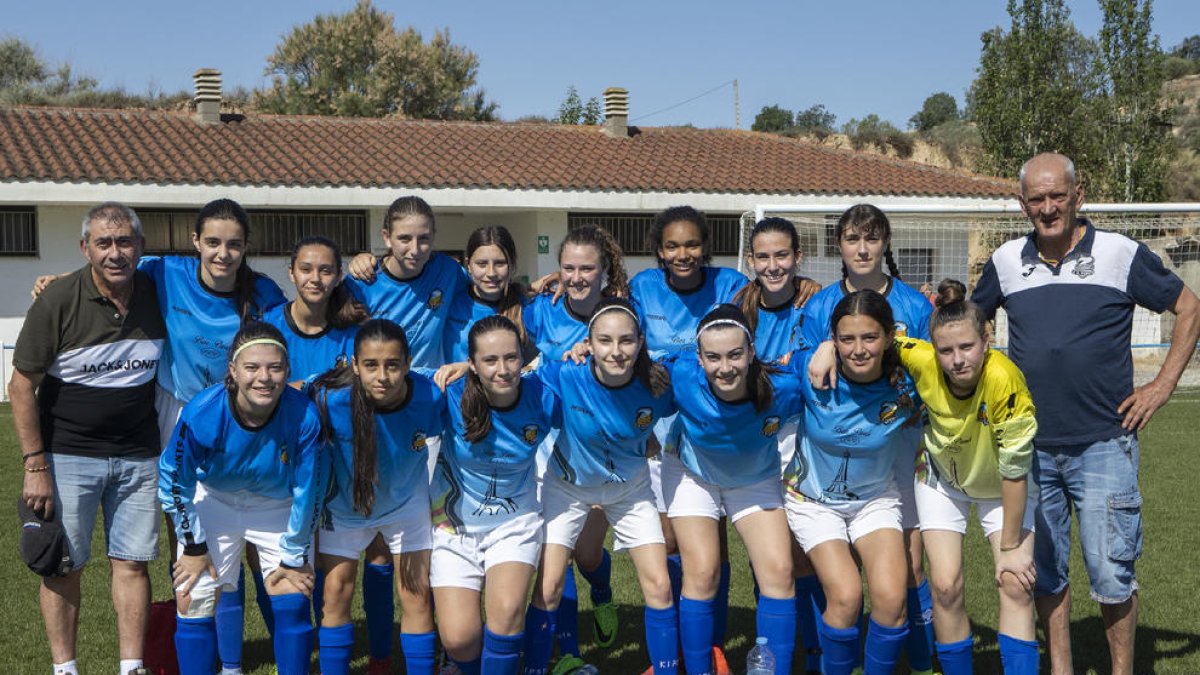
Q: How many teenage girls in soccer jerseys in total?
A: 15